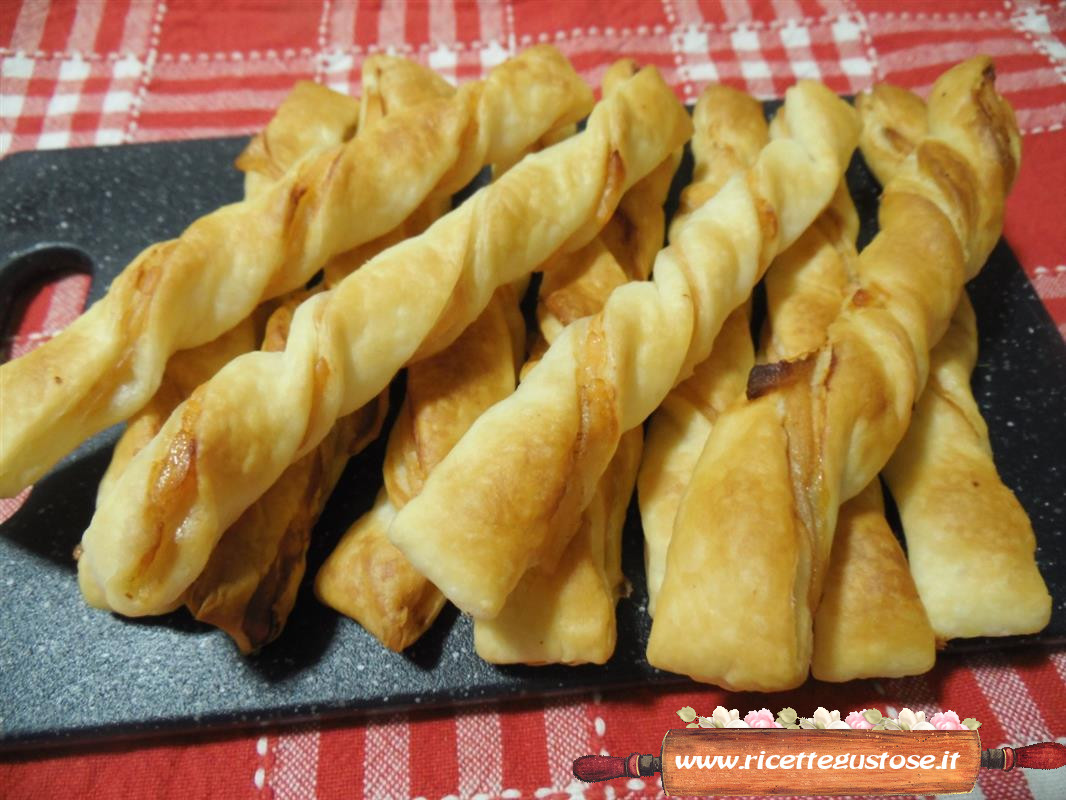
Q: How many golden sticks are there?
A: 11